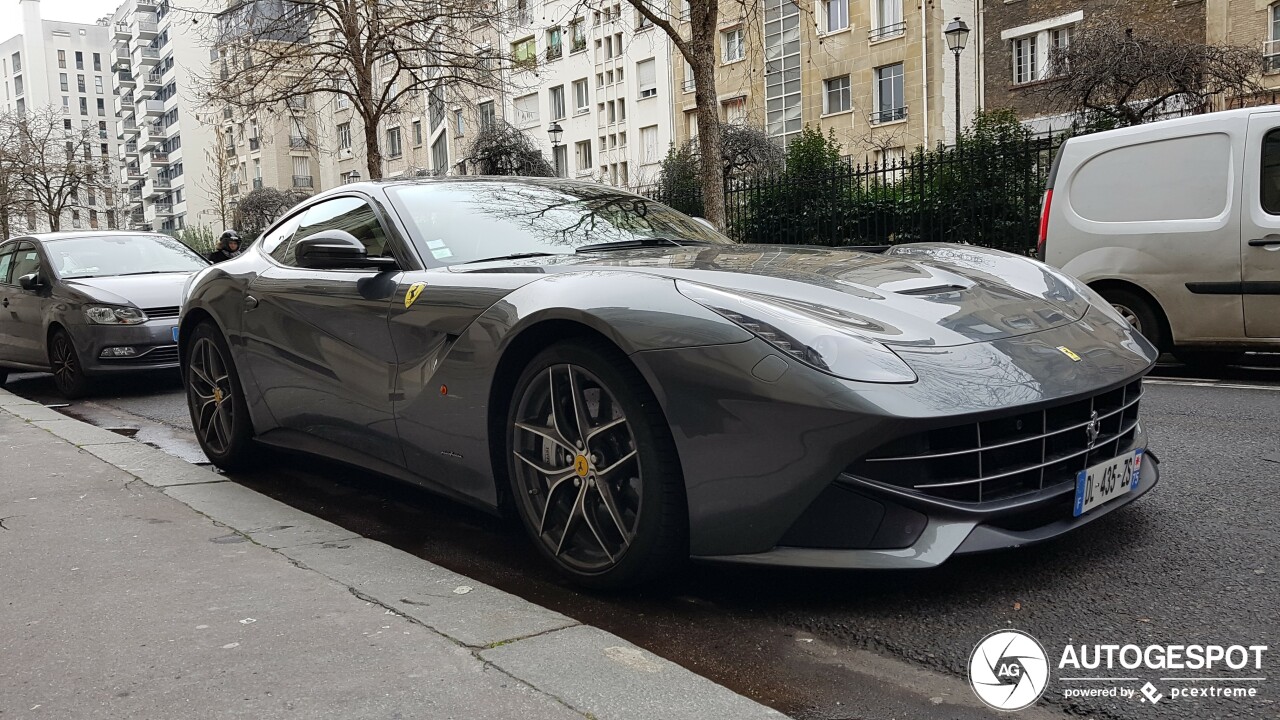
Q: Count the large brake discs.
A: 1